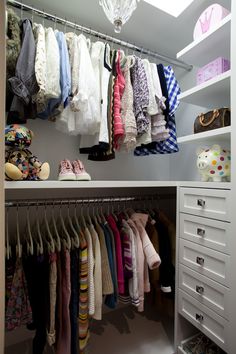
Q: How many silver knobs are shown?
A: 5